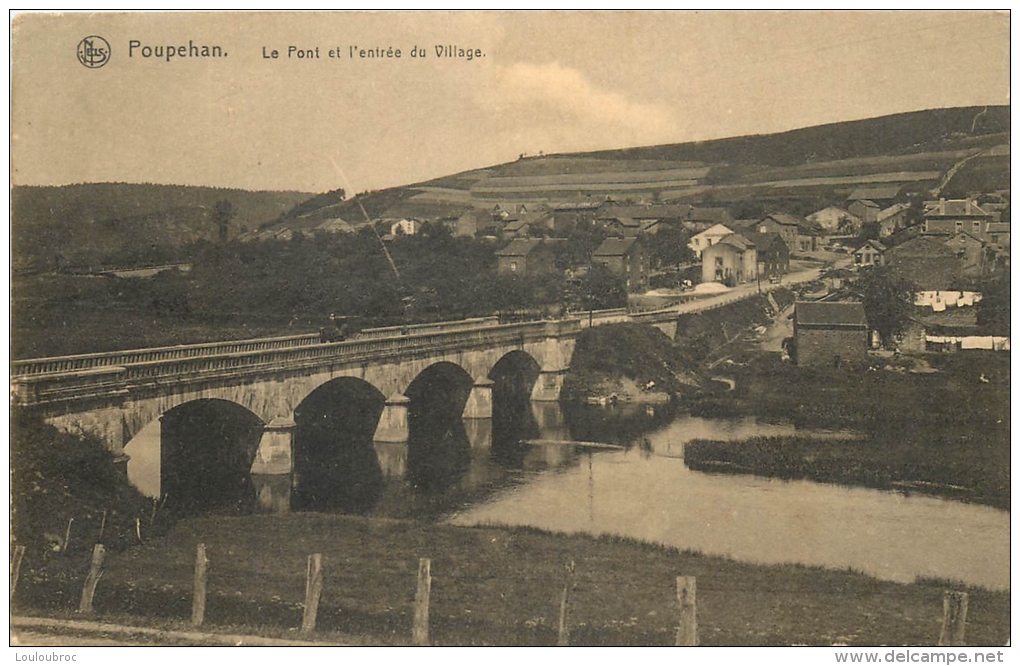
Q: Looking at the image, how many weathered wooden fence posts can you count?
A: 8